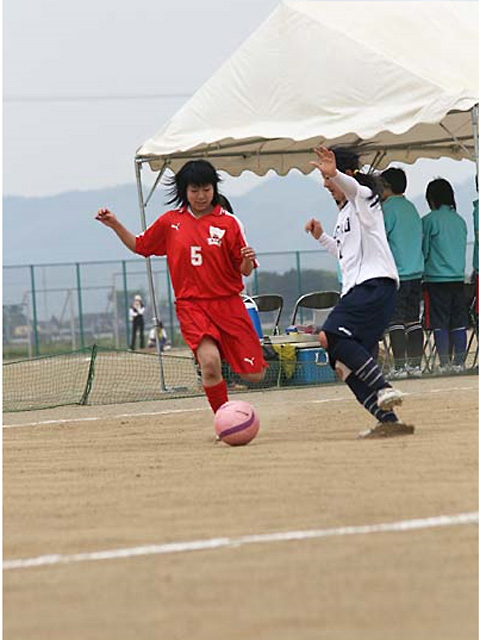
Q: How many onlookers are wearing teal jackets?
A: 3